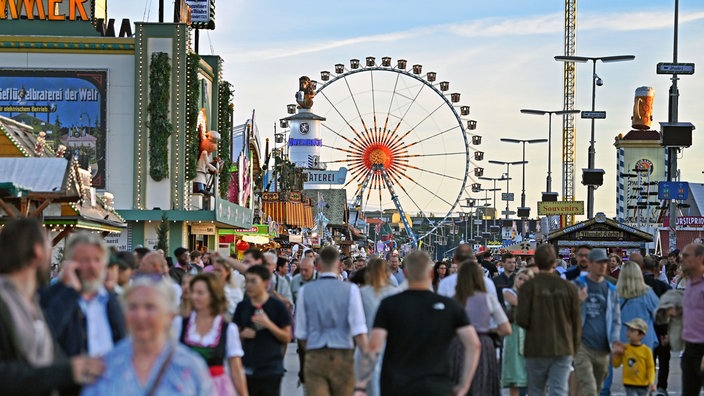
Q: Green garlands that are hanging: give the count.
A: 3